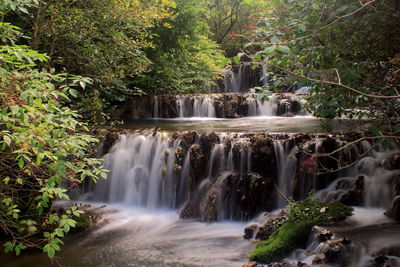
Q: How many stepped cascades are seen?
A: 3